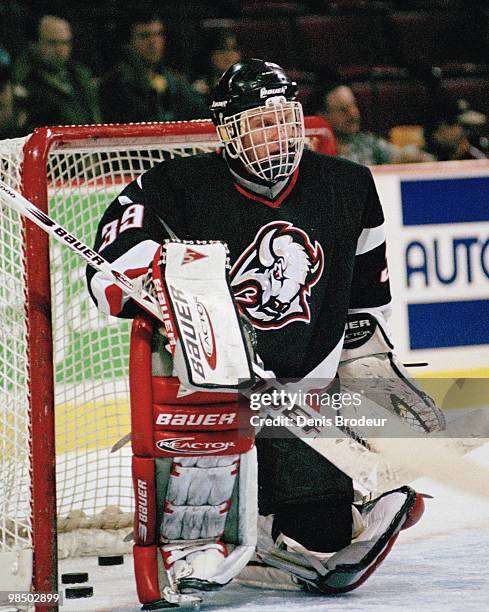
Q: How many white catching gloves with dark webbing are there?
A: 1